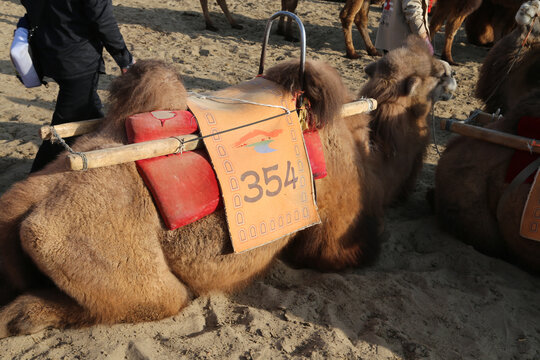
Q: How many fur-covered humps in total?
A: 2